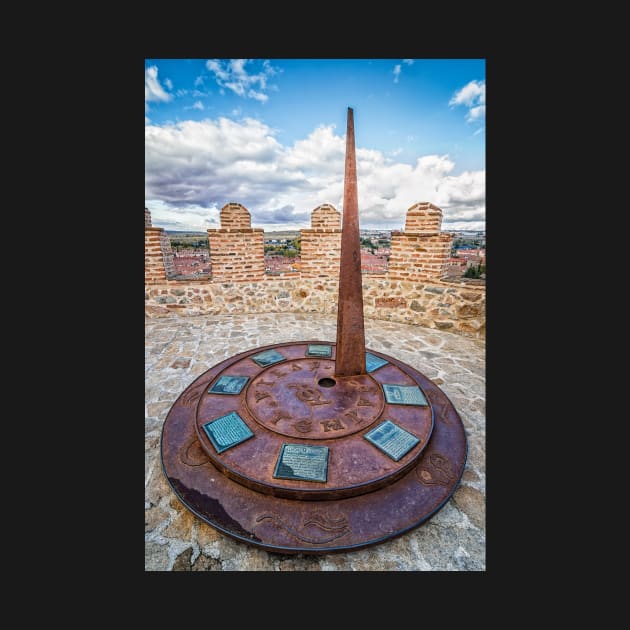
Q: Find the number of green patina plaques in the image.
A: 8